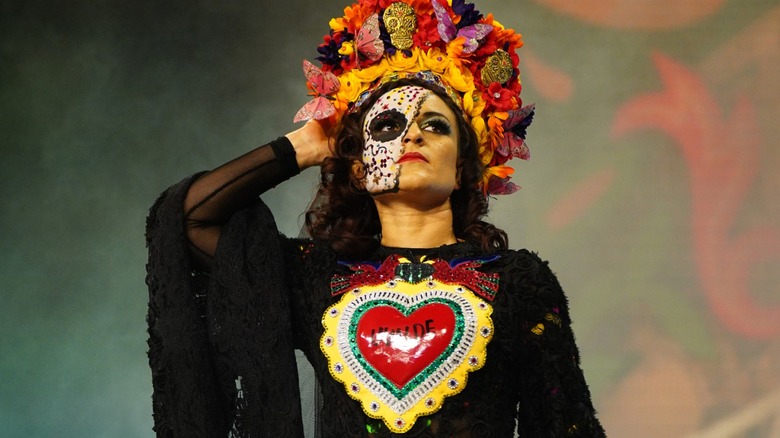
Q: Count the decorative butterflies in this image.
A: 5